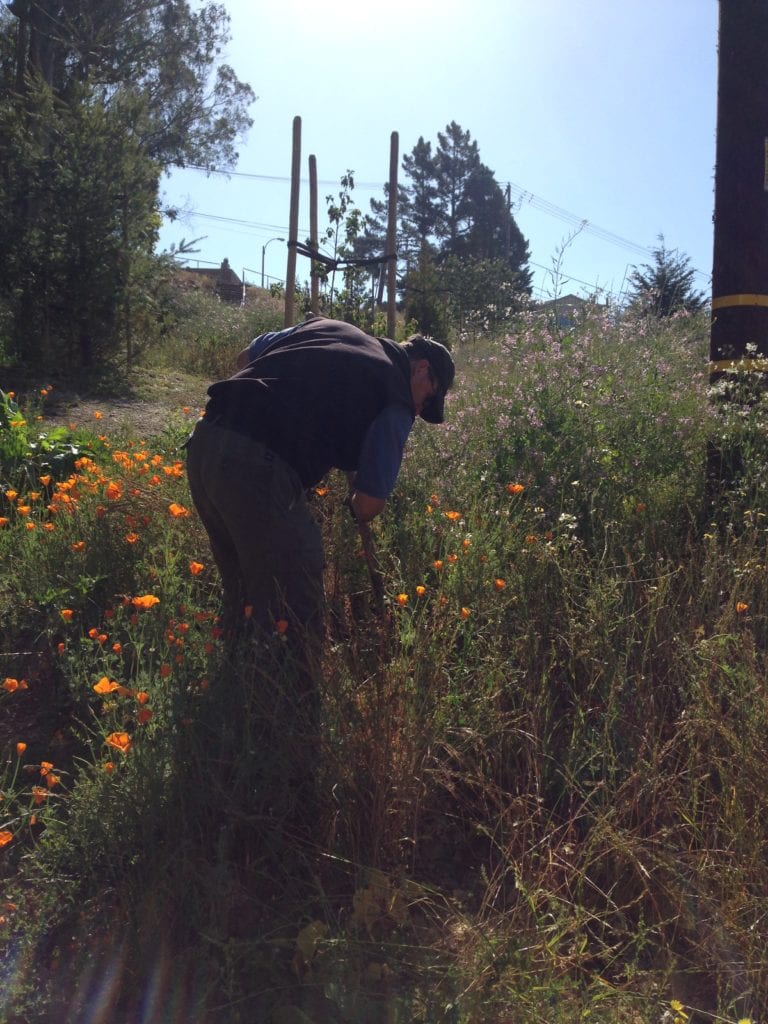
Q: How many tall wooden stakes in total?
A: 3